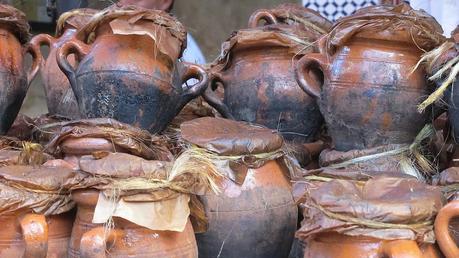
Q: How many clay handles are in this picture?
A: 11